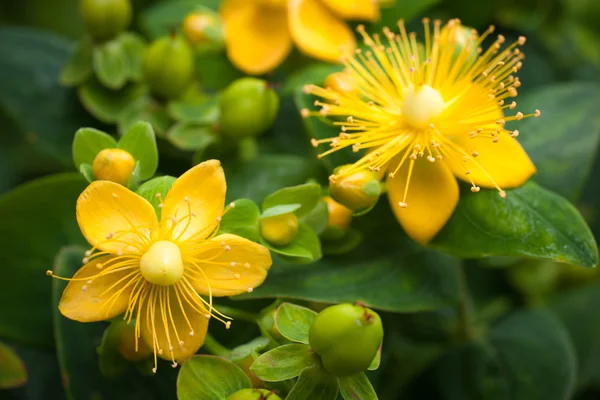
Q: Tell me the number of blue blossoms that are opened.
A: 0